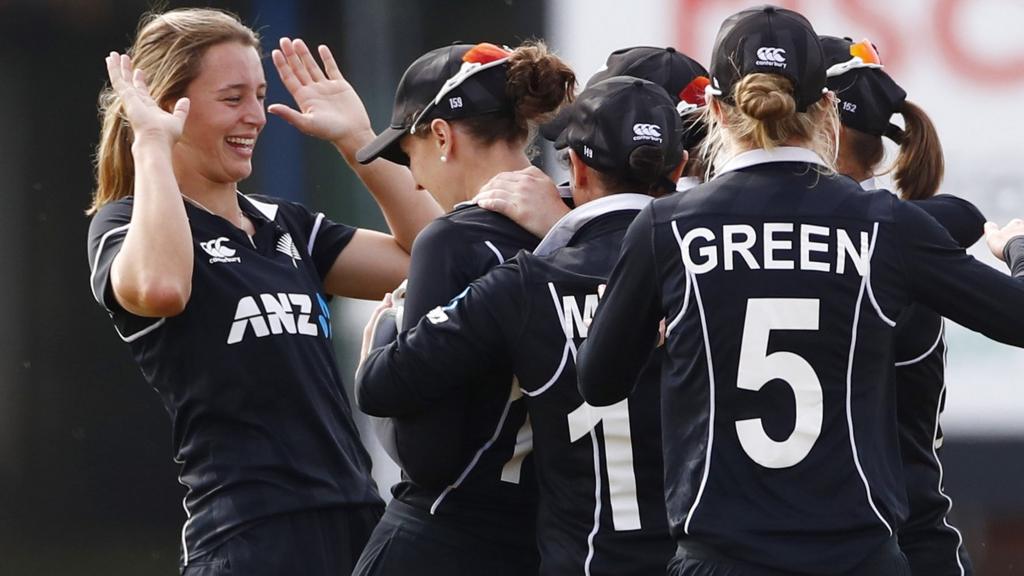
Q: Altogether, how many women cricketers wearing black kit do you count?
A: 6